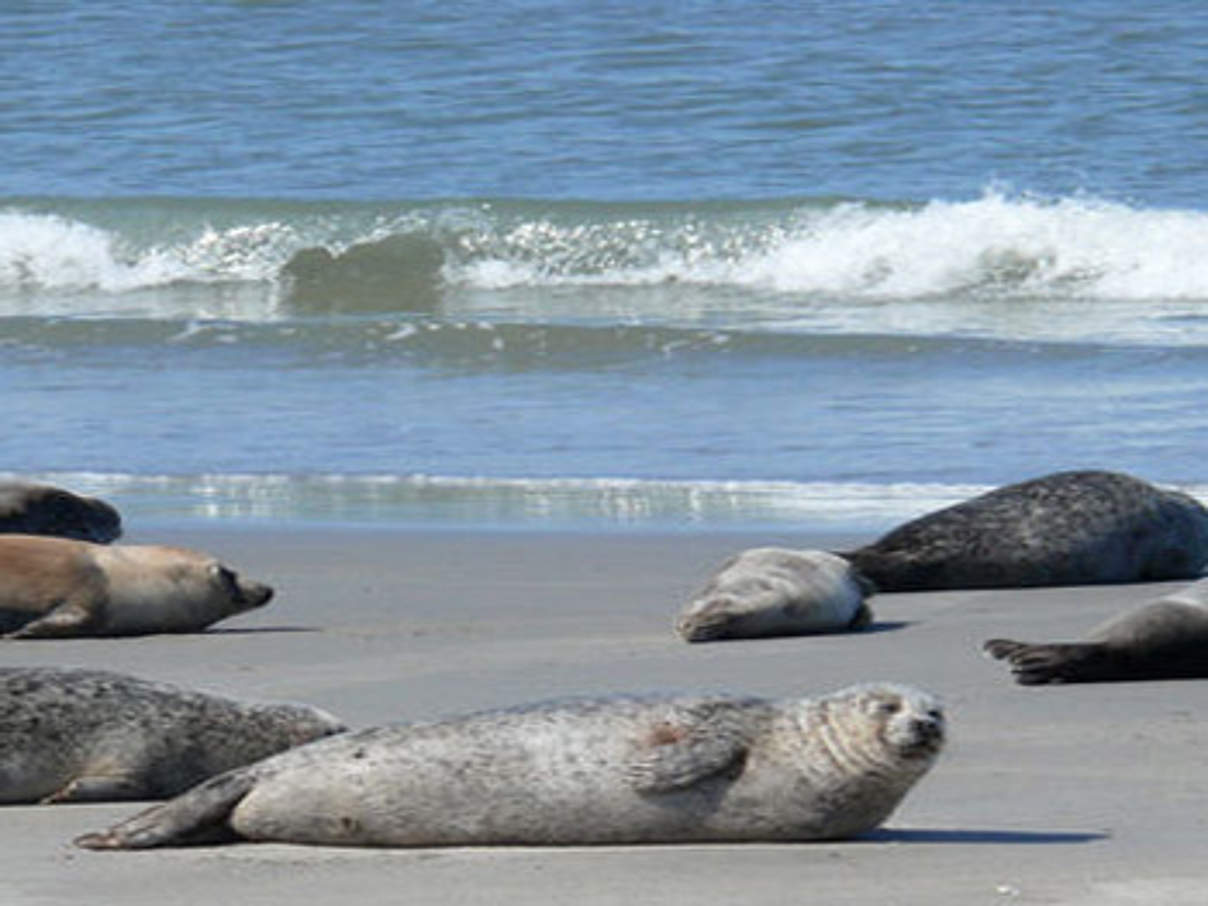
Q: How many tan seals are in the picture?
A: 1